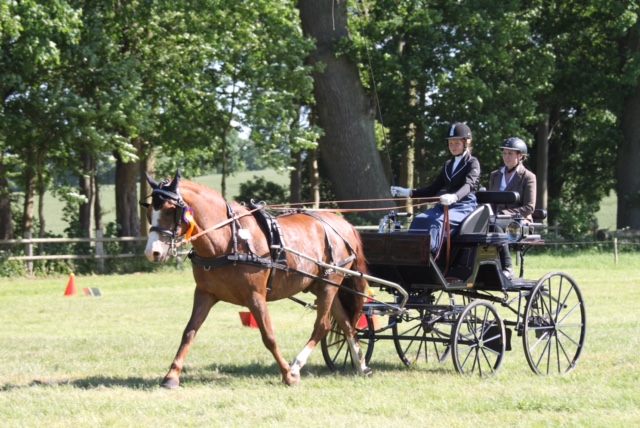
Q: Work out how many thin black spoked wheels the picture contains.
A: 4